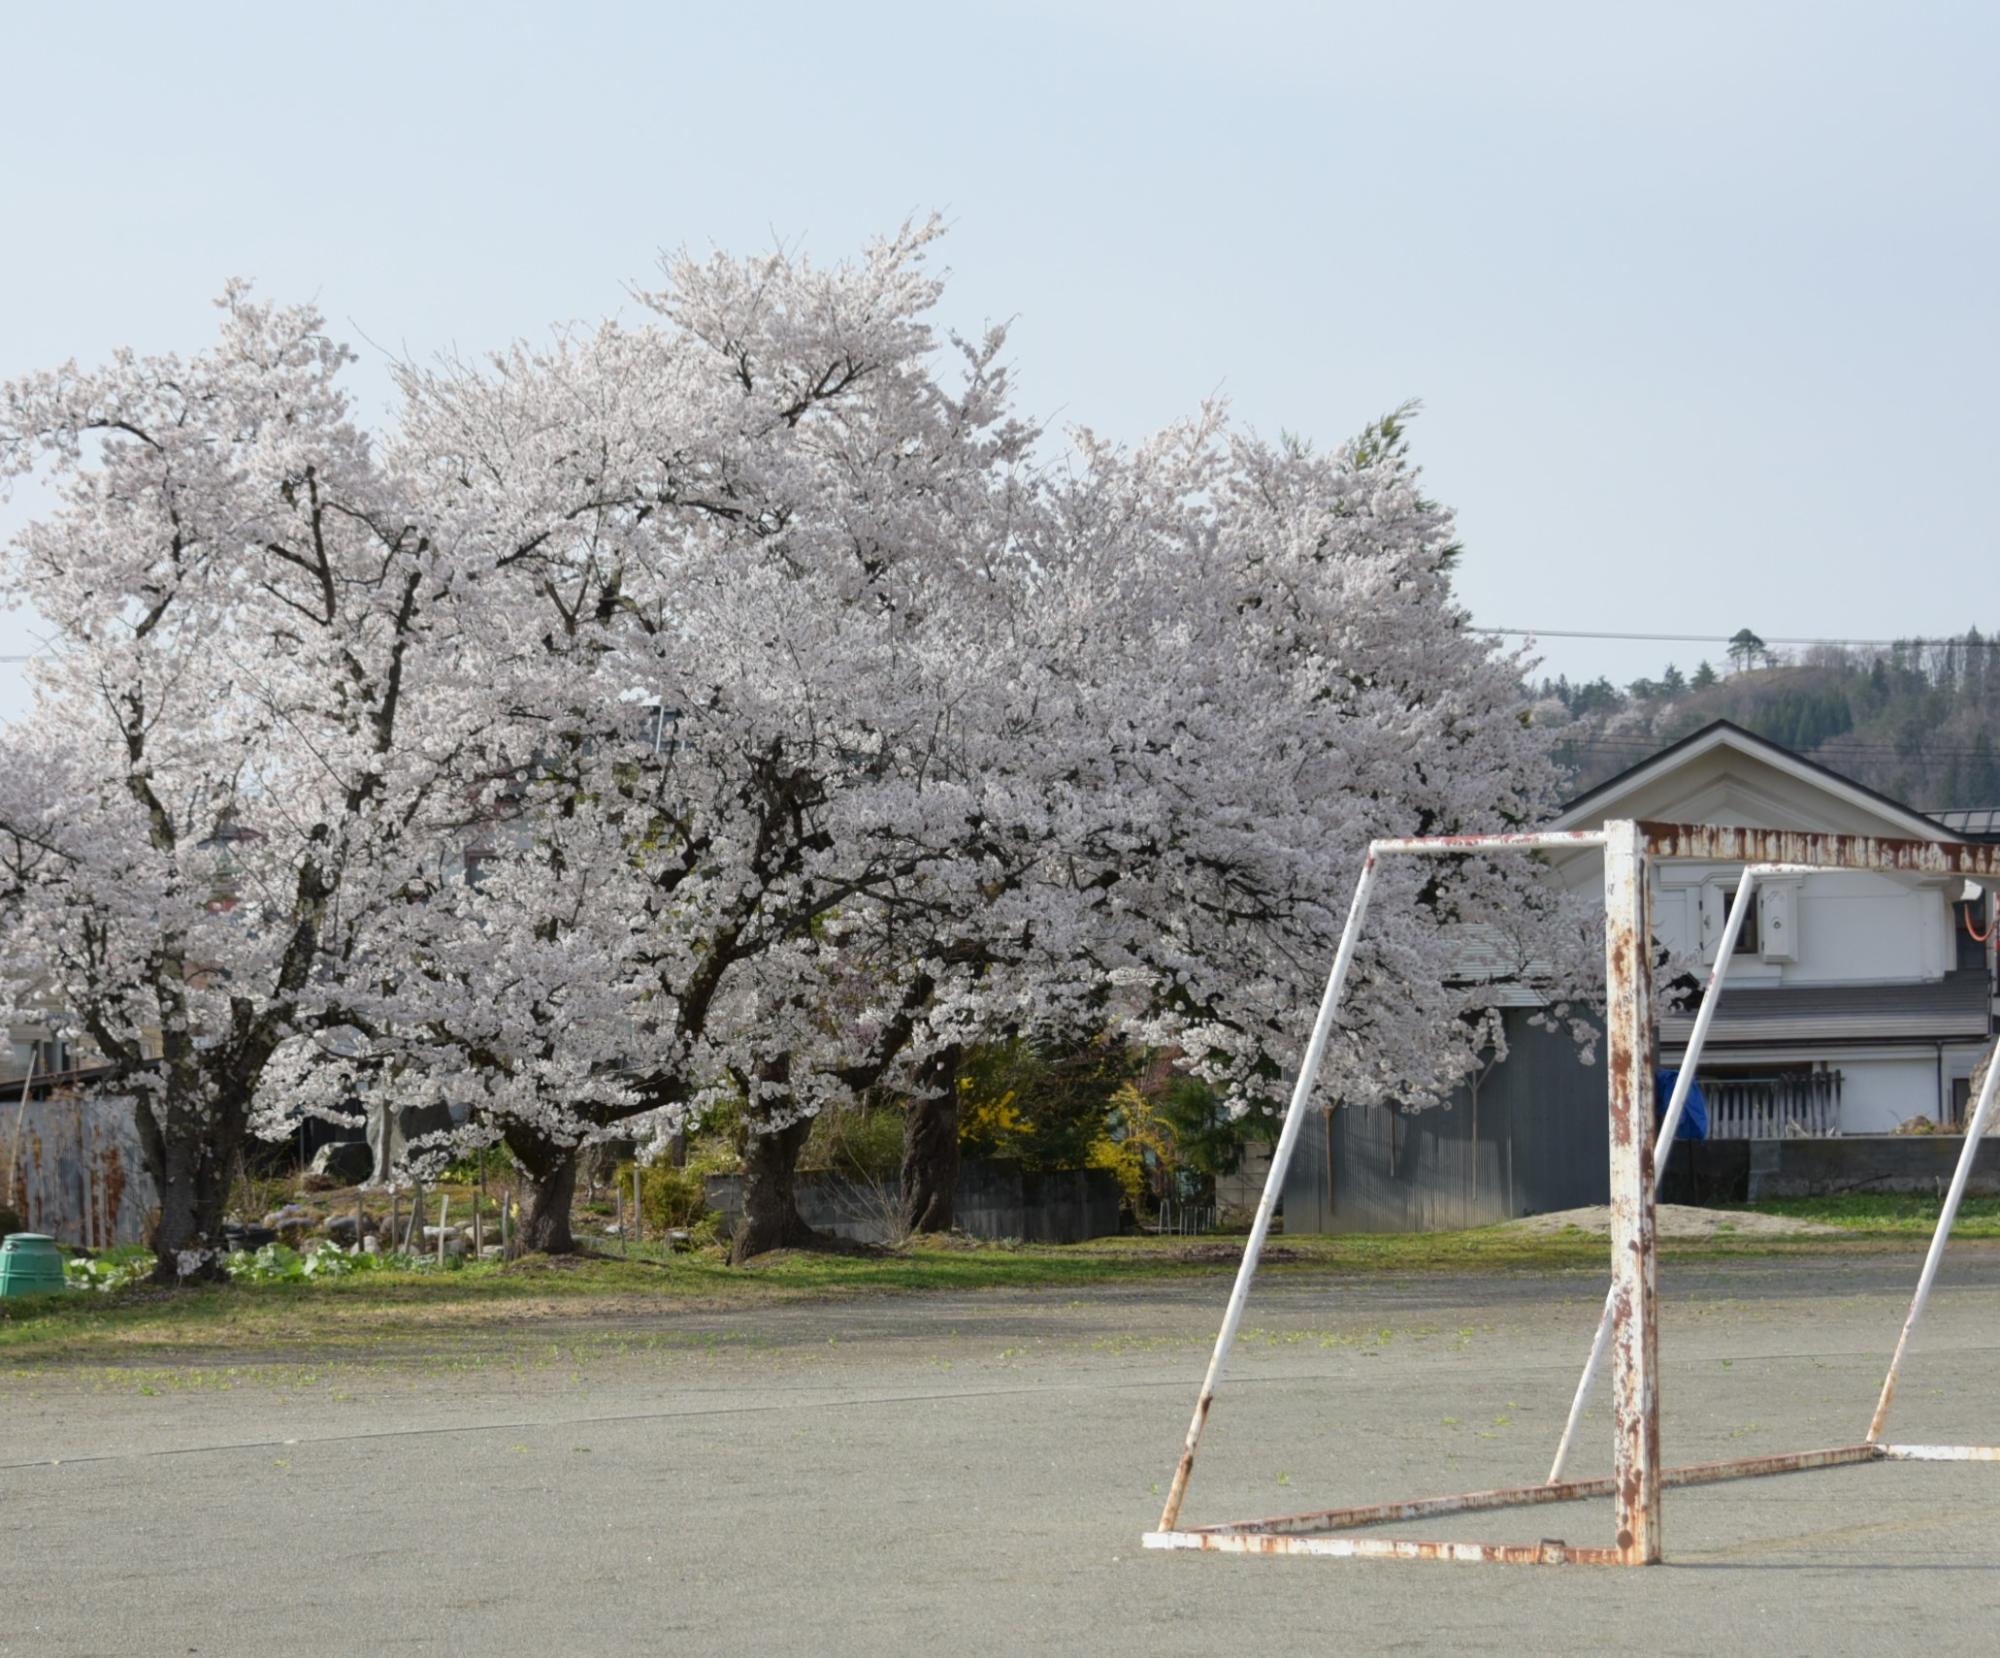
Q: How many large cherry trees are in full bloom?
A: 4